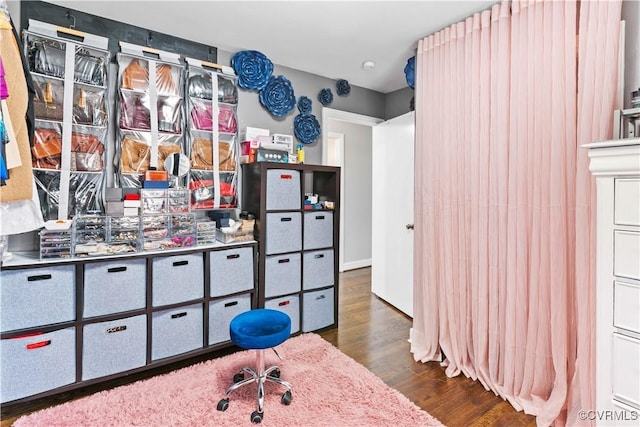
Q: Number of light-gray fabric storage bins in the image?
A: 15